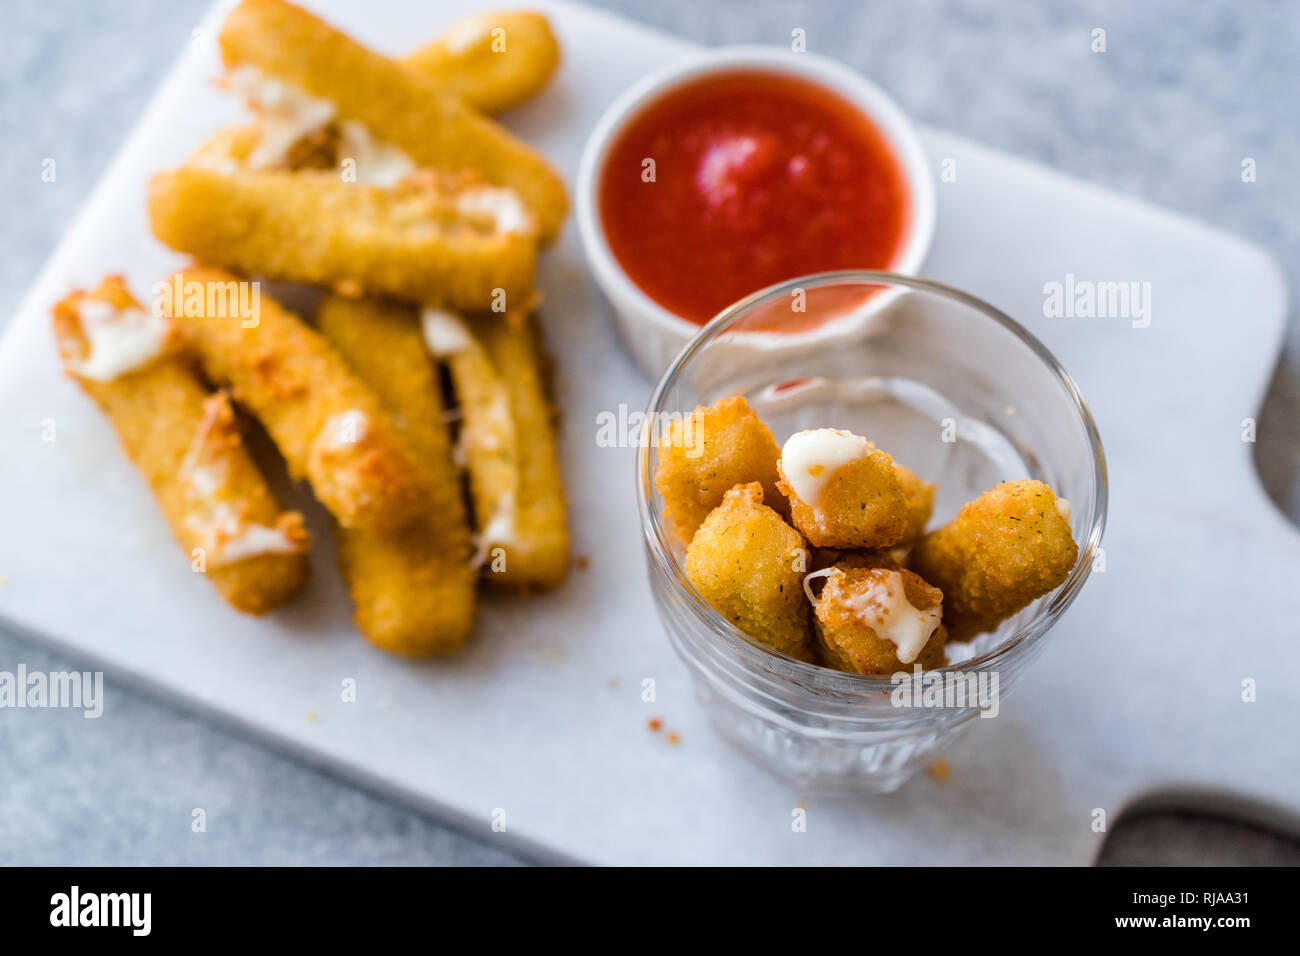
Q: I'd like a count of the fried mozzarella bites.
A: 6